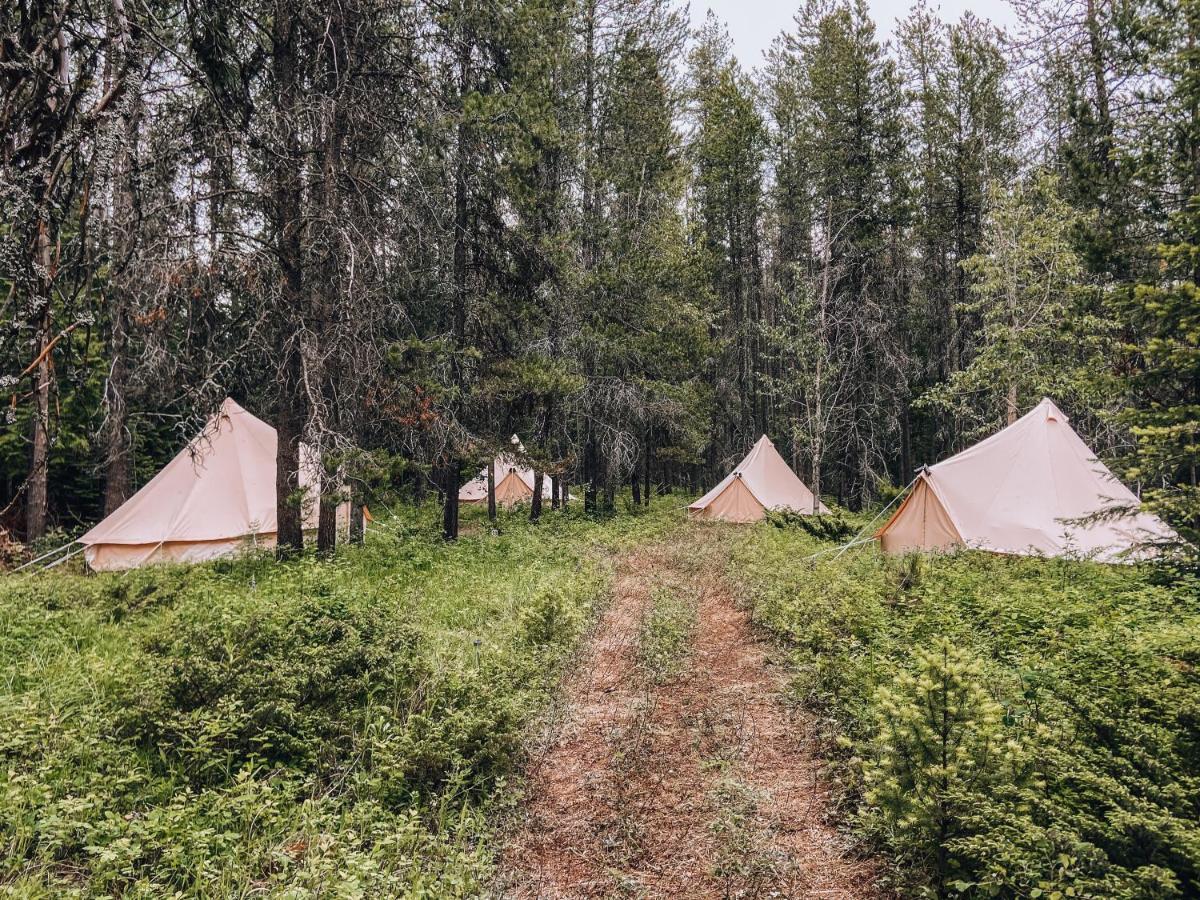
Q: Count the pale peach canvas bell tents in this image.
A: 4